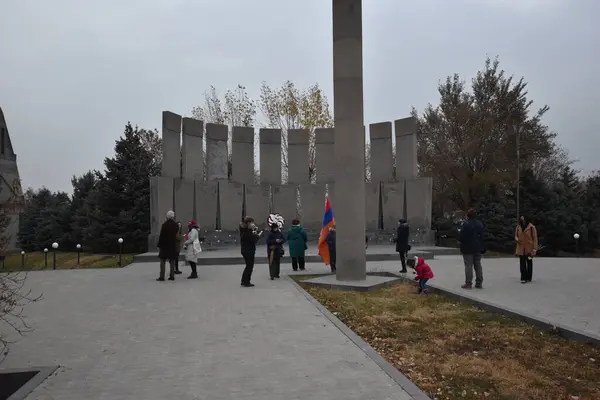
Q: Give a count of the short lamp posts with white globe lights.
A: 6